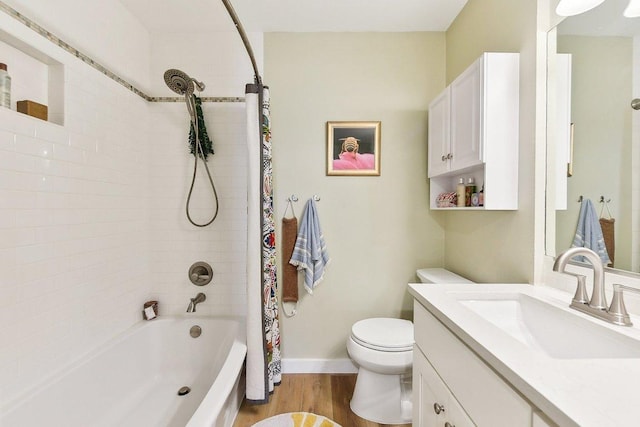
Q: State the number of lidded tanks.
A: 1